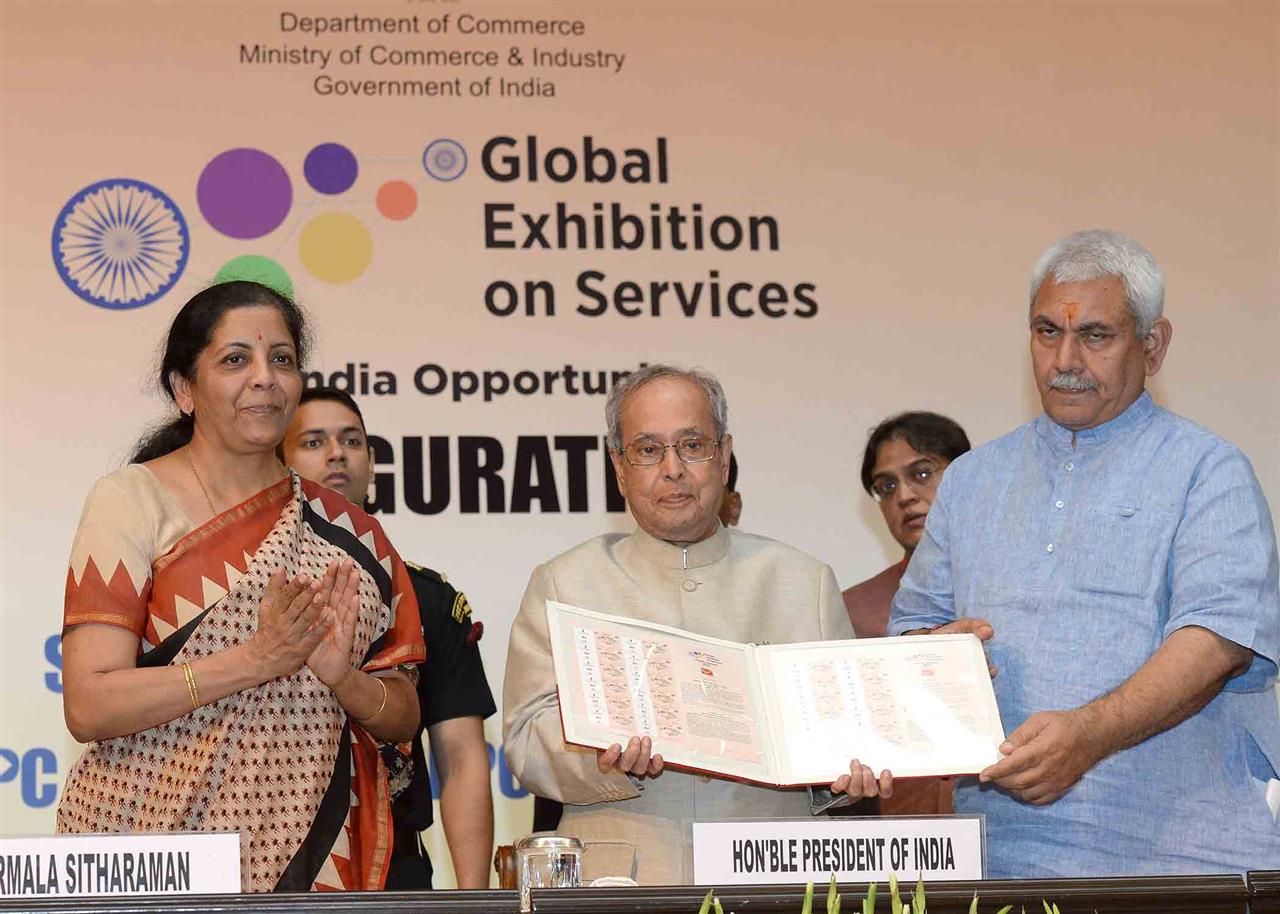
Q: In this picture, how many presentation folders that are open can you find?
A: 1